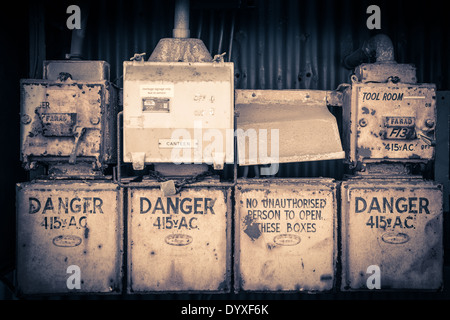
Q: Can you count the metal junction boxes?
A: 7